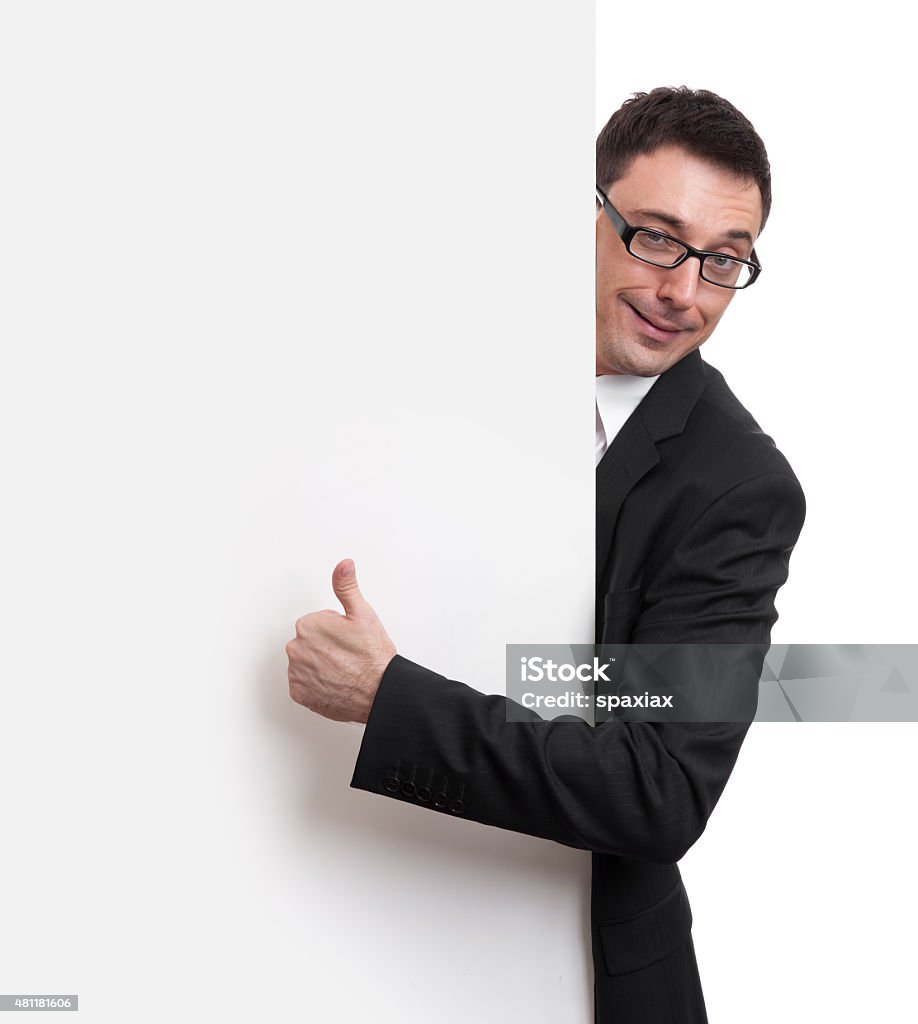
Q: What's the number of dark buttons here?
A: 5